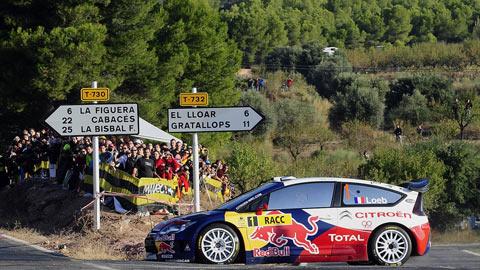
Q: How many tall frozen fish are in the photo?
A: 0